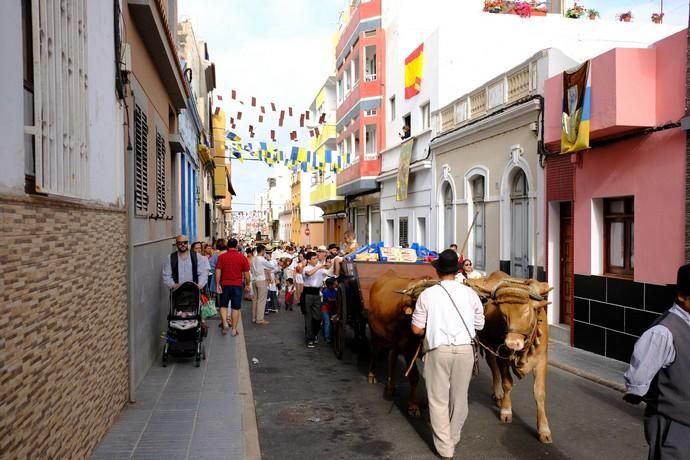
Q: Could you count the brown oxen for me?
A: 2